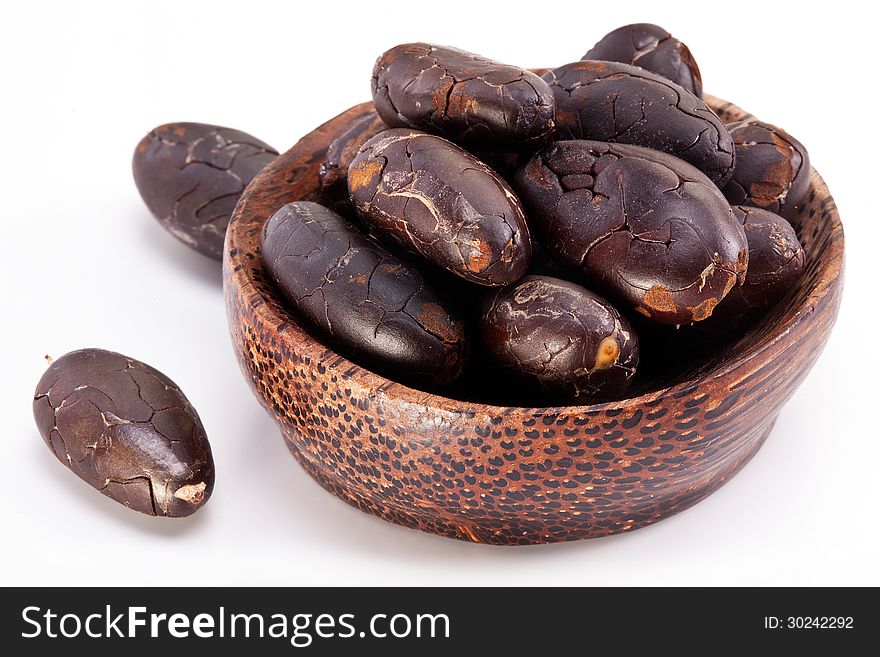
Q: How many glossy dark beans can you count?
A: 12